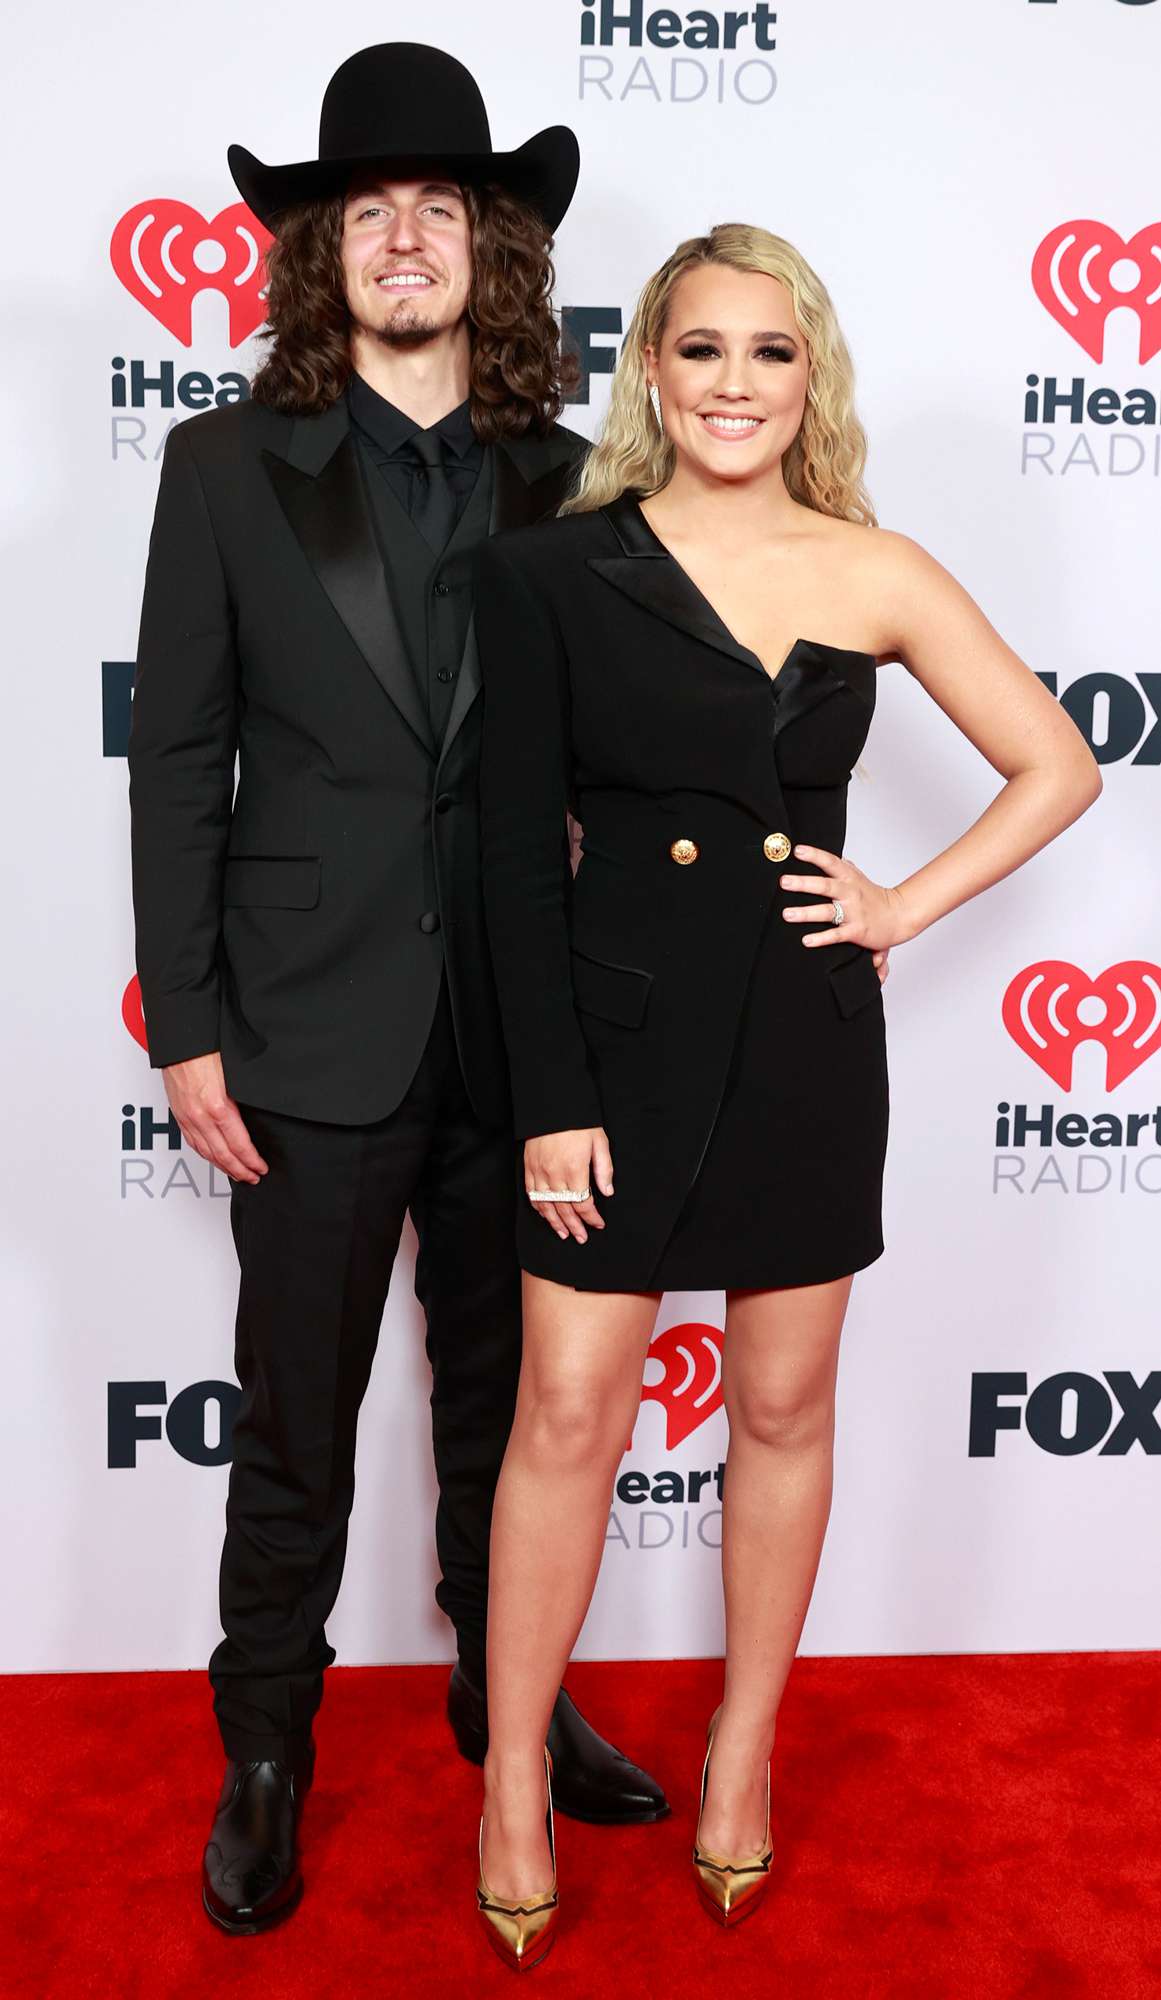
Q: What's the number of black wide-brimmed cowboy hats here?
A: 1